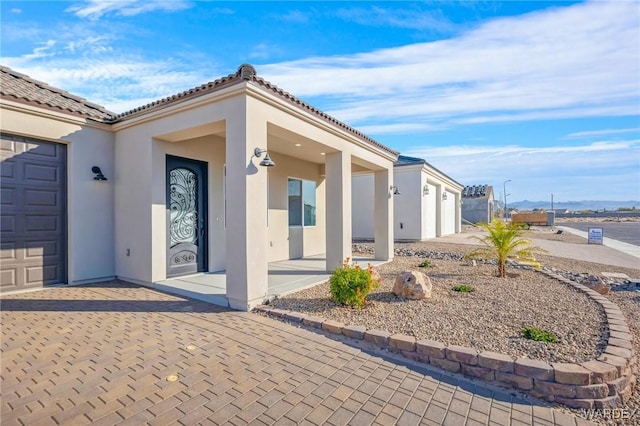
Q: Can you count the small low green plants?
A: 3